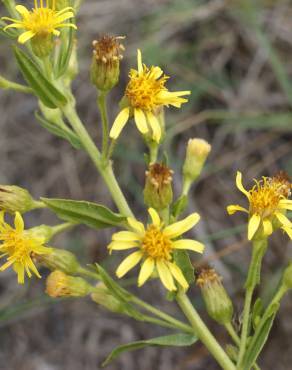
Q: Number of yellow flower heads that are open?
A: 5